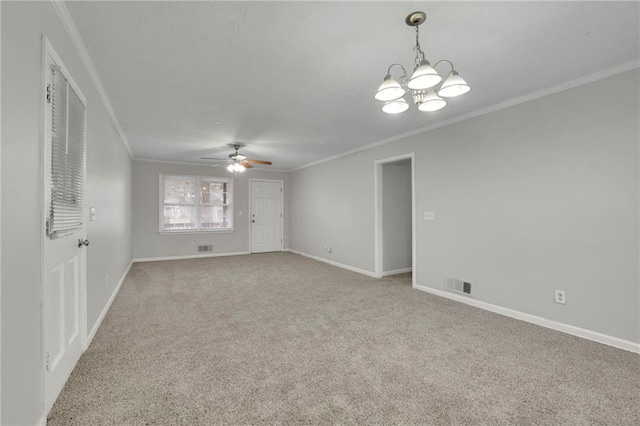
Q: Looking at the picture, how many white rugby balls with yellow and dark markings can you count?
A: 0